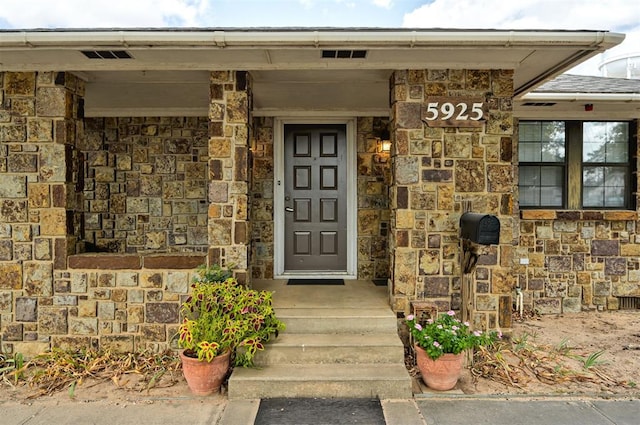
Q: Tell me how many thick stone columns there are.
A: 3